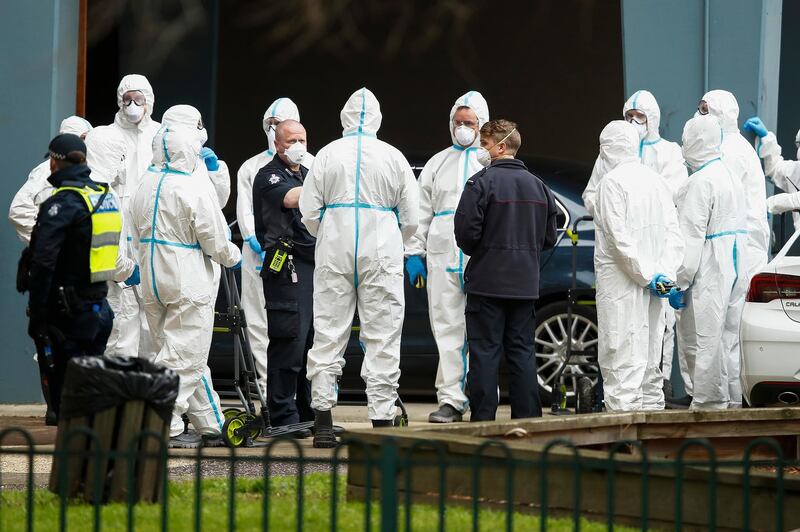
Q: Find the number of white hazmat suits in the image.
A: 13